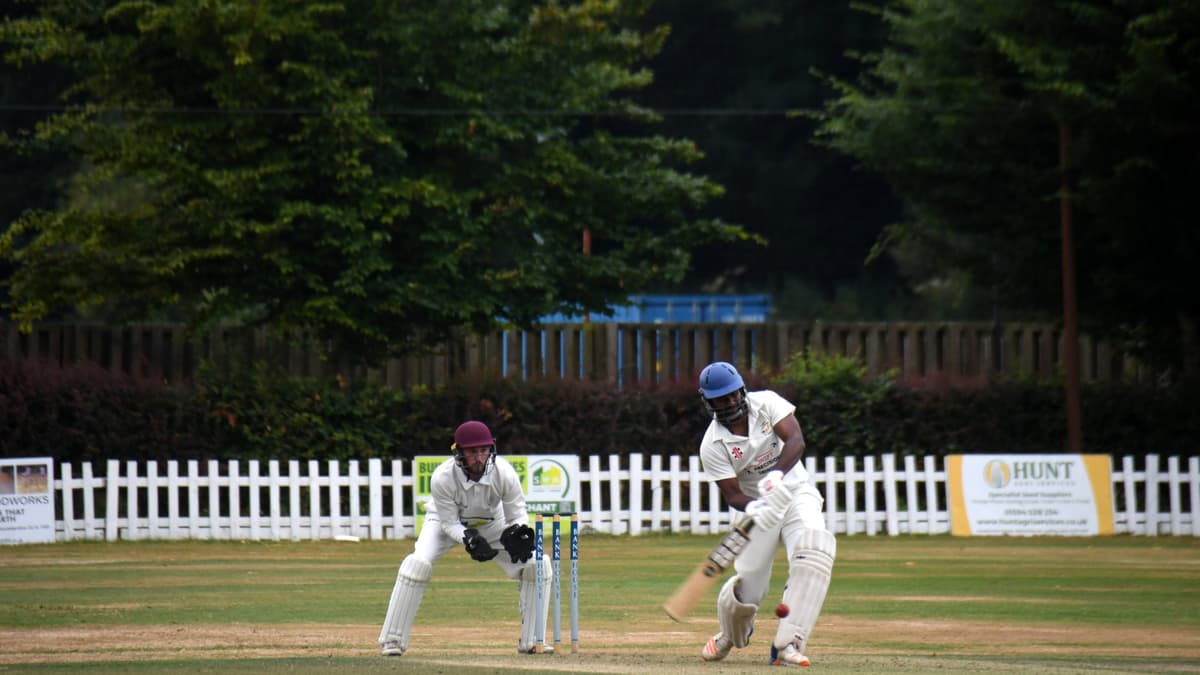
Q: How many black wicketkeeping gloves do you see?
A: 2